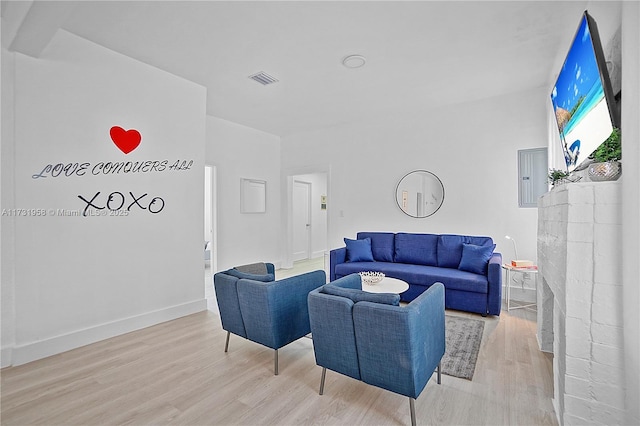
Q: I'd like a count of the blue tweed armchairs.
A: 2